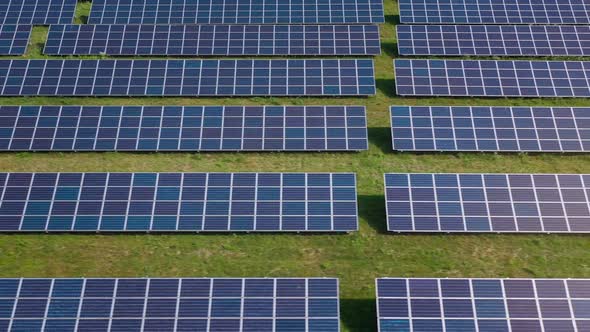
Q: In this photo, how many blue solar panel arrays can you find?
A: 14